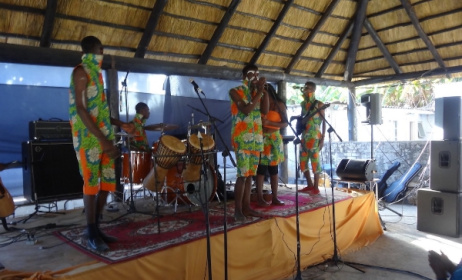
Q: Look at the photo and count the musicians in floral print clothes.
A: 5